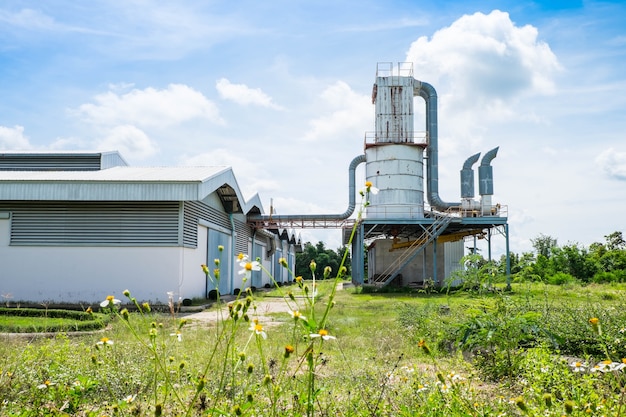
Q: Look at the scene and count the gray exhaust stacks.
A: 2